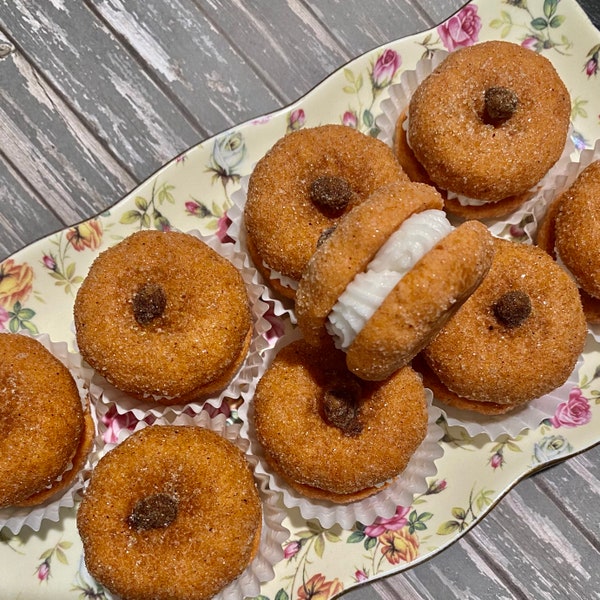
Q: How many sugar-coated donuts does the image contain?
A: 9